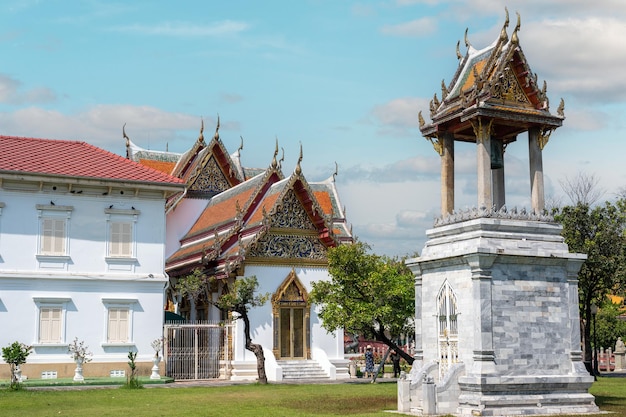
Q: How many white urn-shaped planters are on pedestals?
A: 3